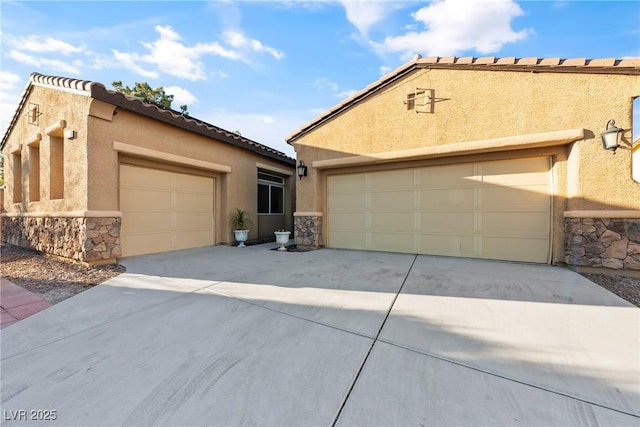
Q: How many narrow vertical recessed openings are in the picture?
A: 3